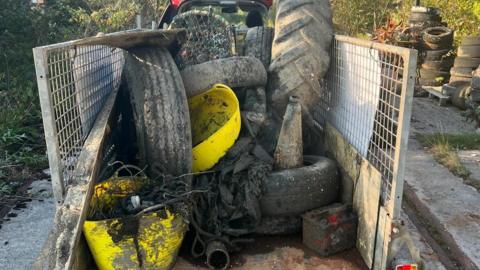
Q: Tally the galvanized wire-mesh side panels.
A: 2